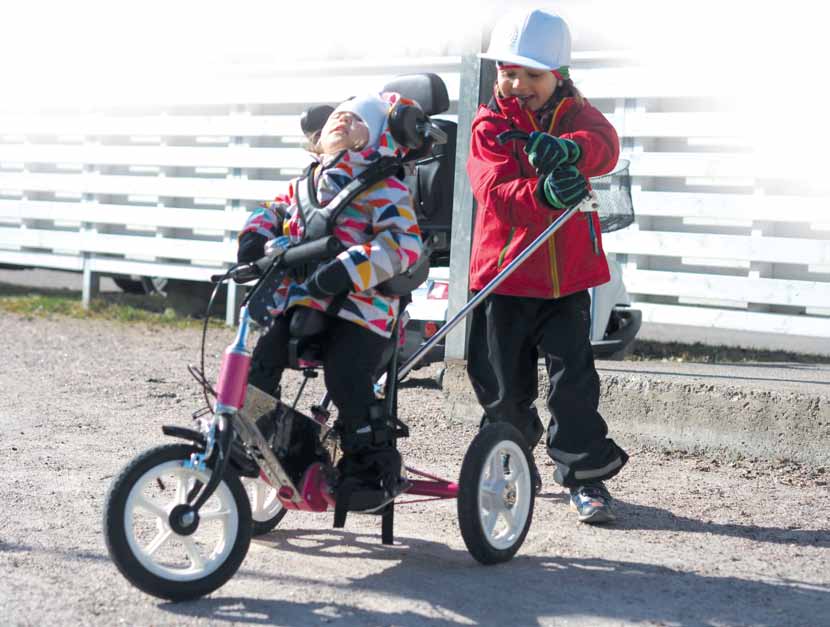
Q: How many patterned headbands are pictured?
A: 1